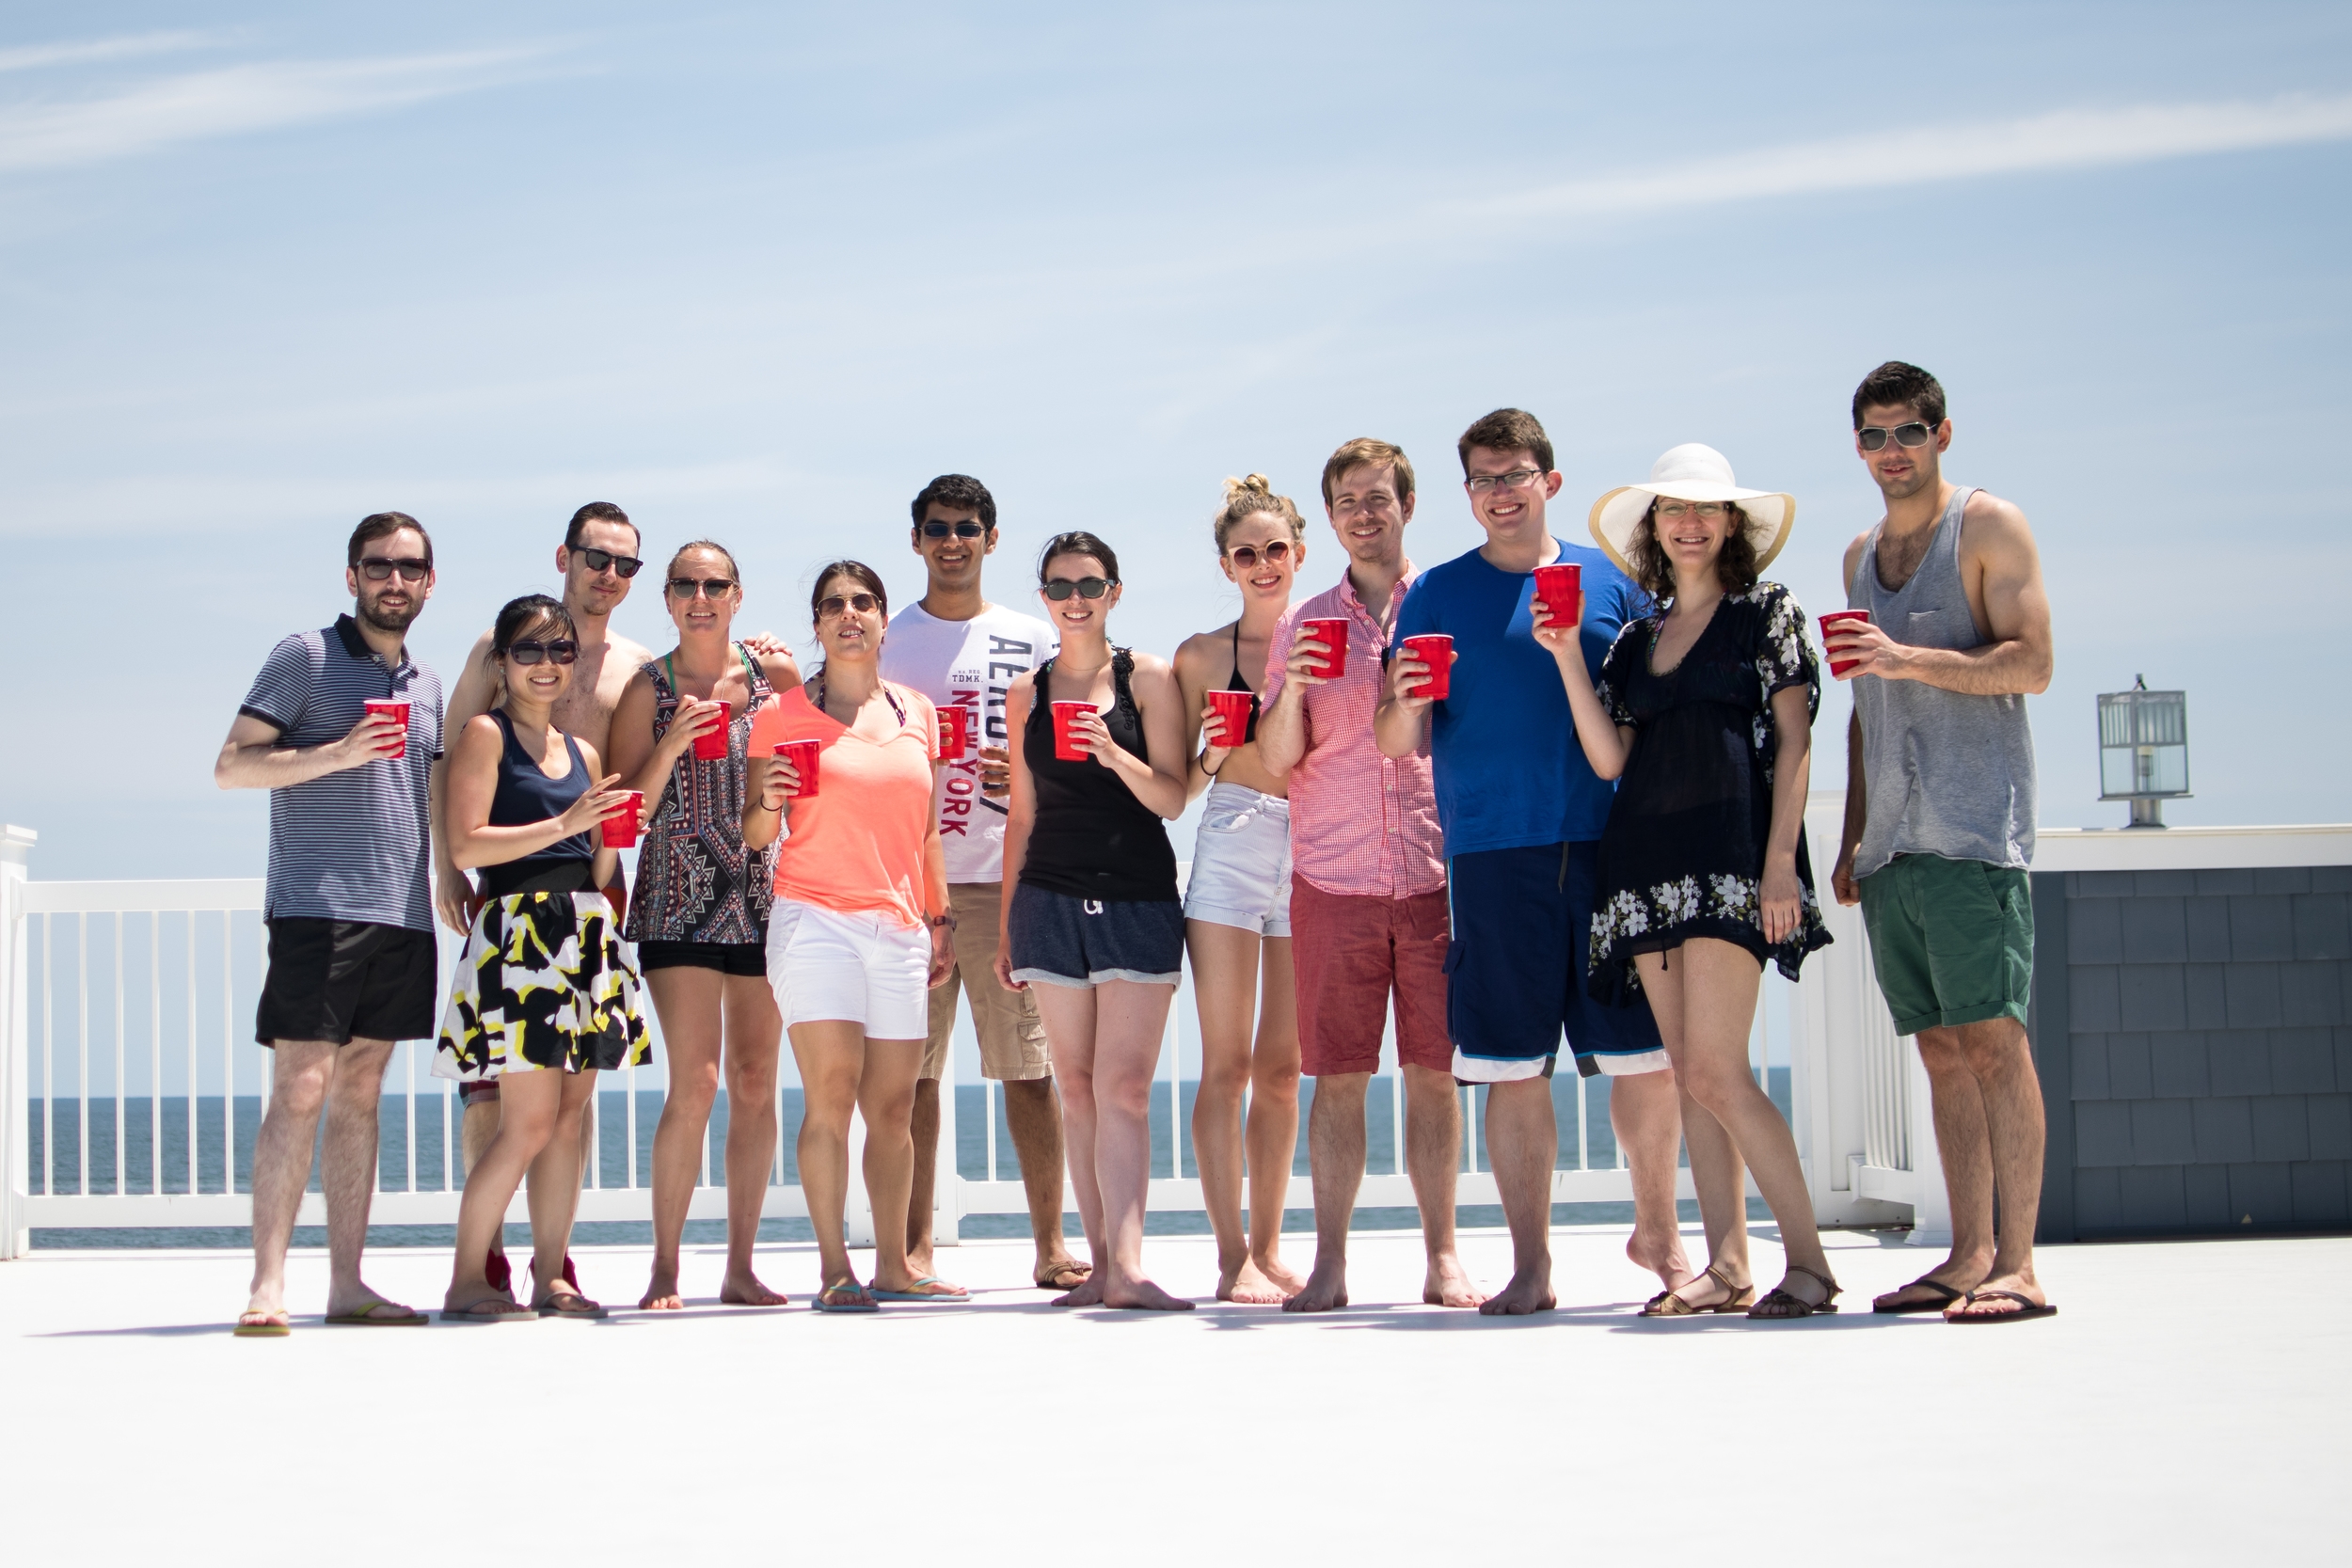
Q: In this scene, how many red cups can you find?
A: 11